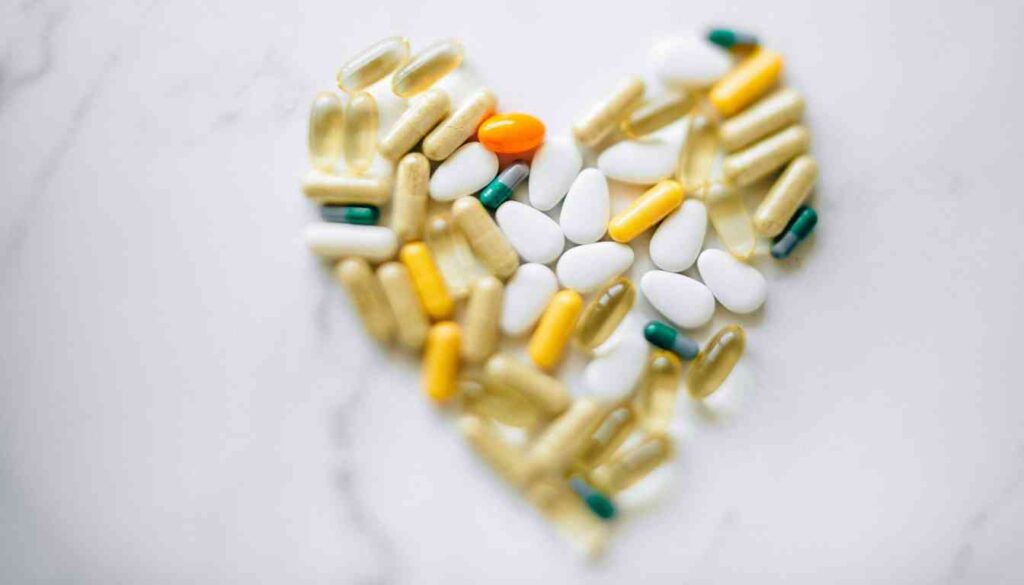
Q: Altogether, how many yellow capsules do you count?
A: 5